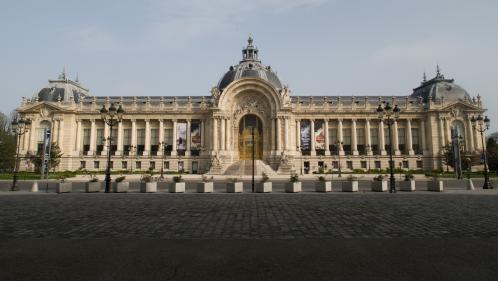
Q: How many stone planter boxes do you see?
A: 14